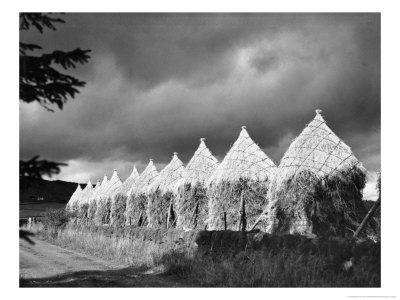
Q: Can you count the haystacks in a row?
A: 11